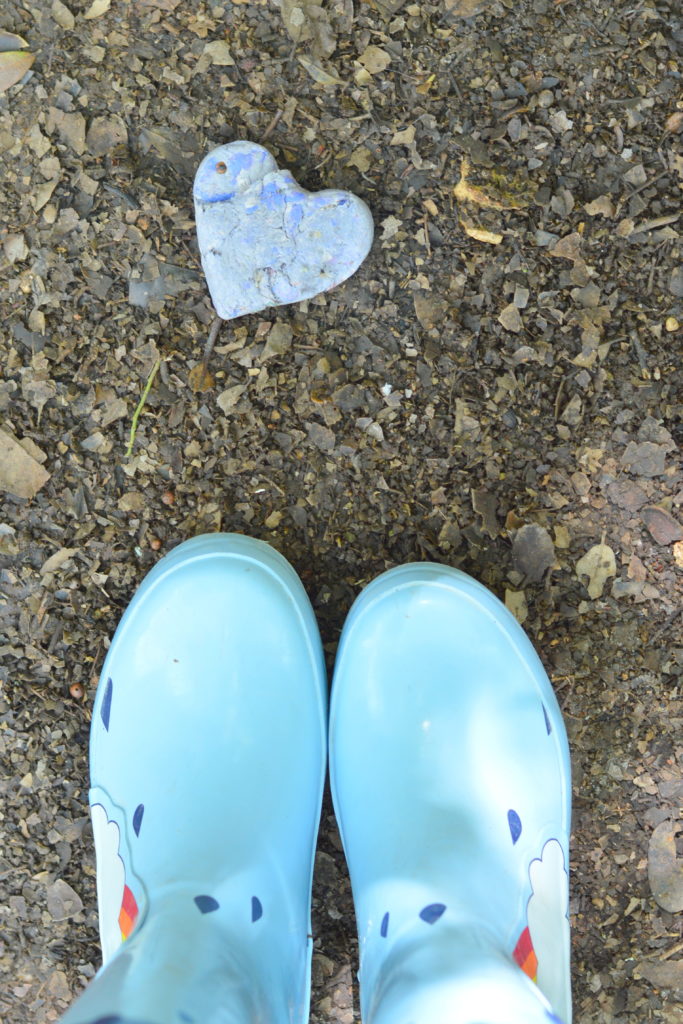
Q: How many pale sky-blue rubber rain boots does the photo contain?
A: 2